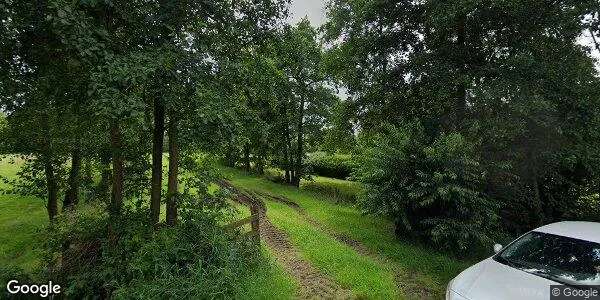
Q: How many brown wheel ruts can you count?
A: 2